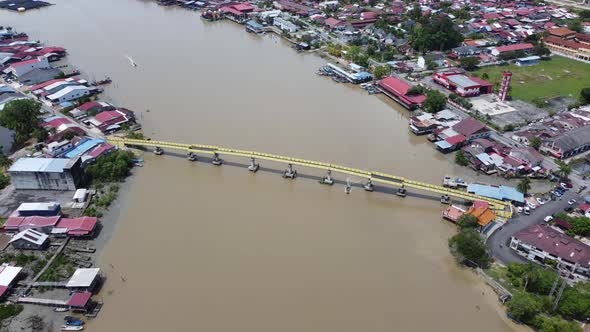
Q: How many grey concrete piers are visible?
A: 9